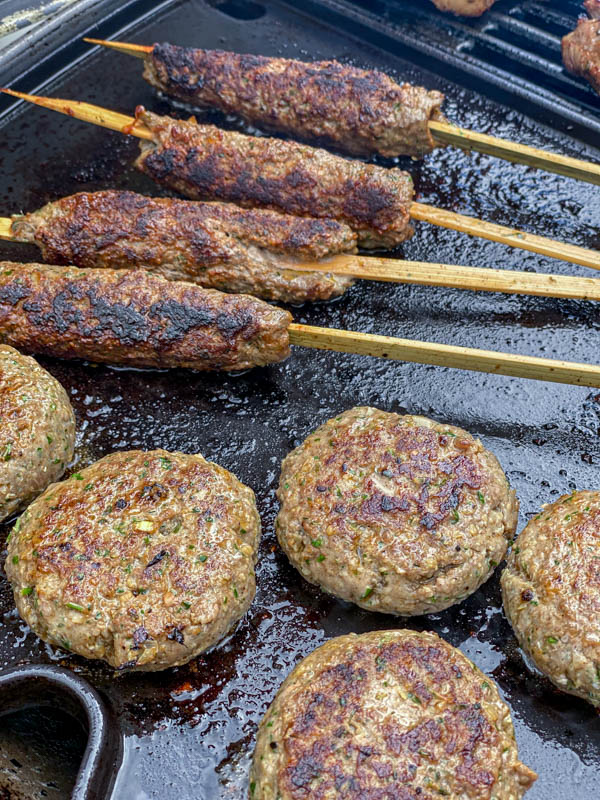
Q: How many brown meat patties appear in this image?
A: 5